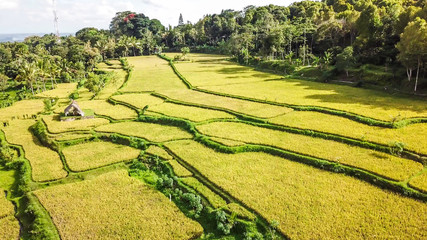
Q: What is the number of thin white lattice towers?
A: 1